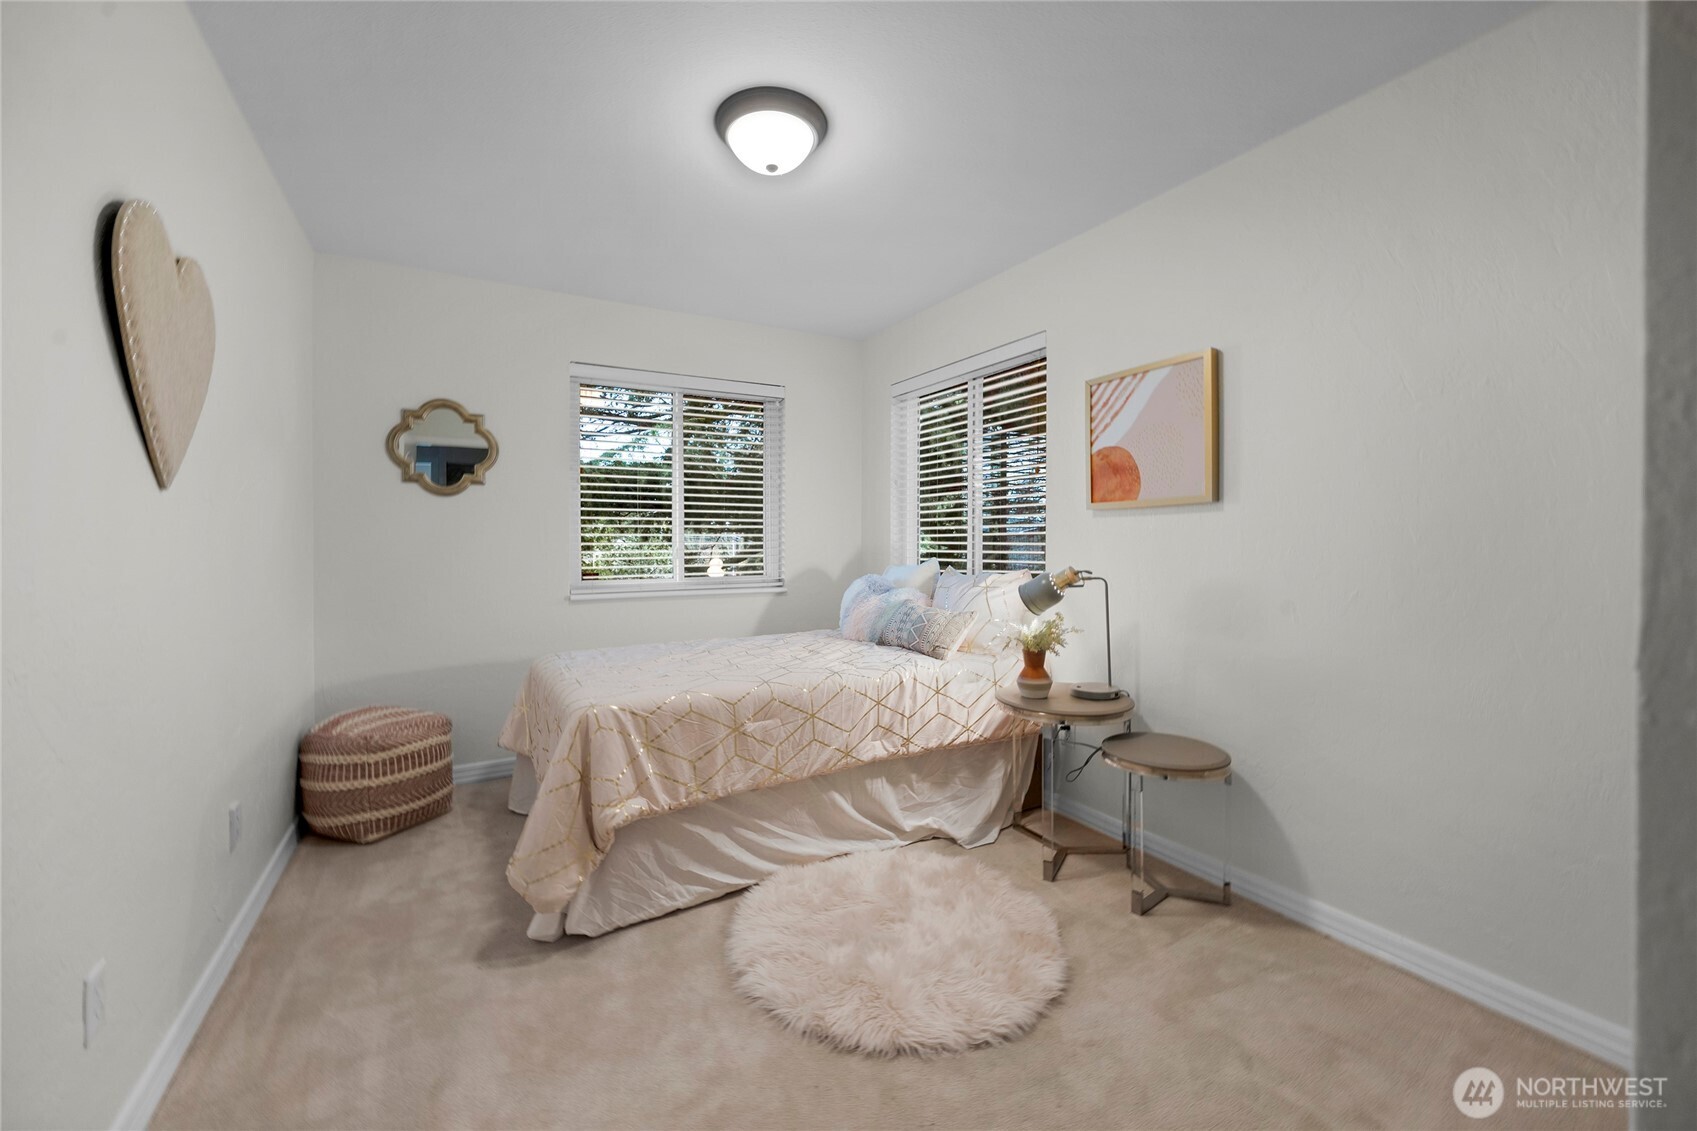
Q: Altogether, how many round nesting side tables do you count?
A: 2